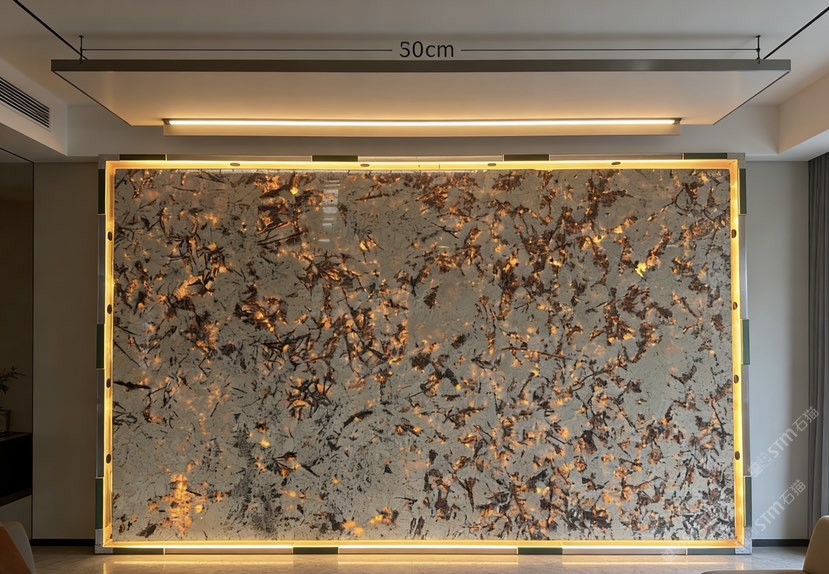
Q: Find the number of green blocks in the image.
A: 14